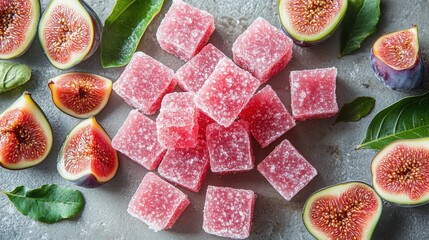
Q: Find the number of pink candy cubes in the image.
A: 14